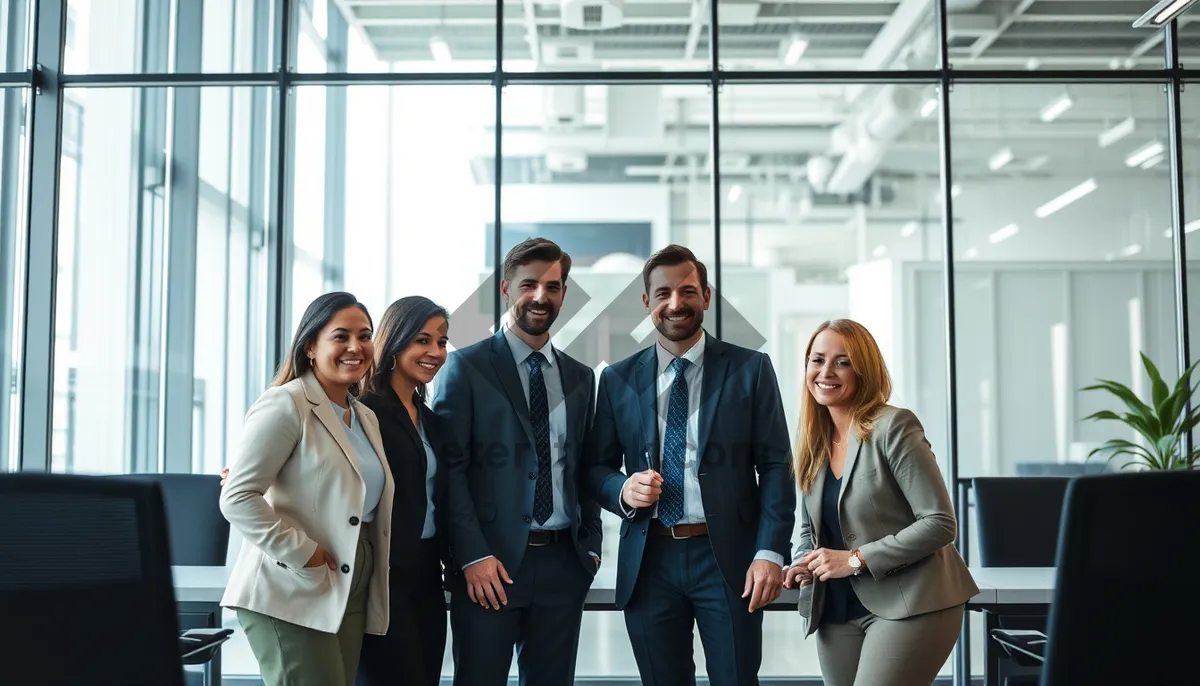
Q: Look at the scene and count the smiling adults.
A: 5